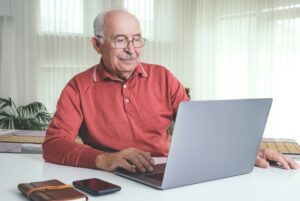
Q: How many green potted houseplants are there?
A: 1